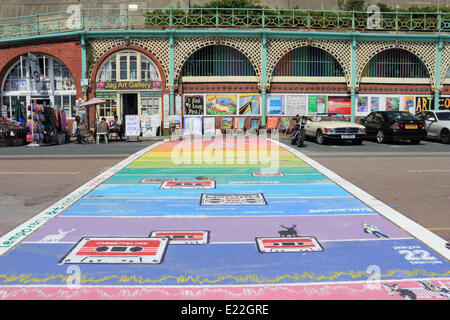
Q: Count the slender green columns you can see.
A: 5